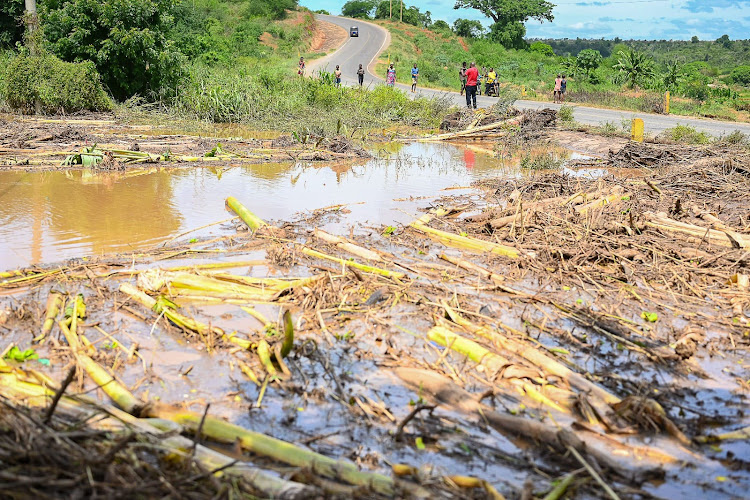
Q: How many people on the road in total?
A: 10